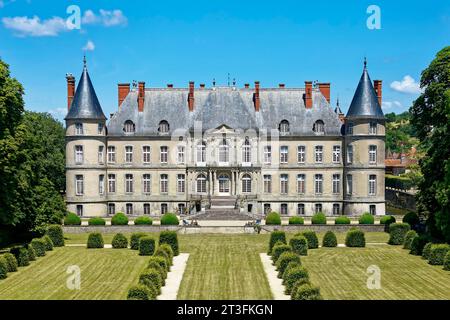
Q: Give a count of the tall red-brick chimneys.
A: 8